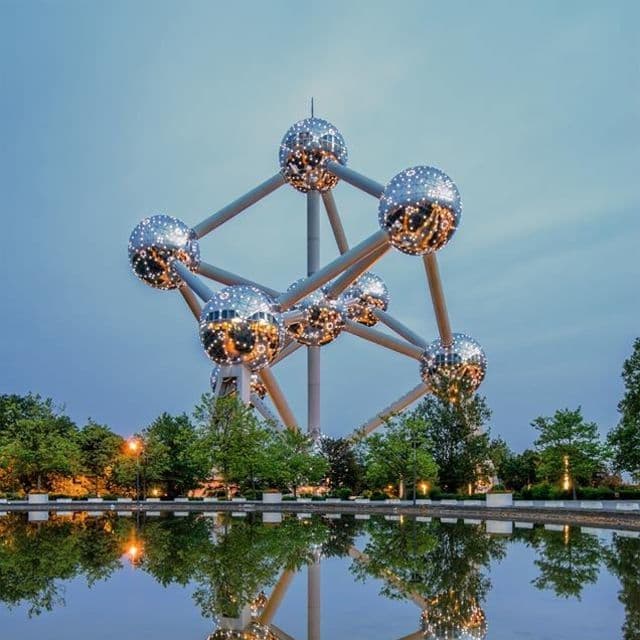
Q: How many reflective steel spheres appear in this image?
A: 8